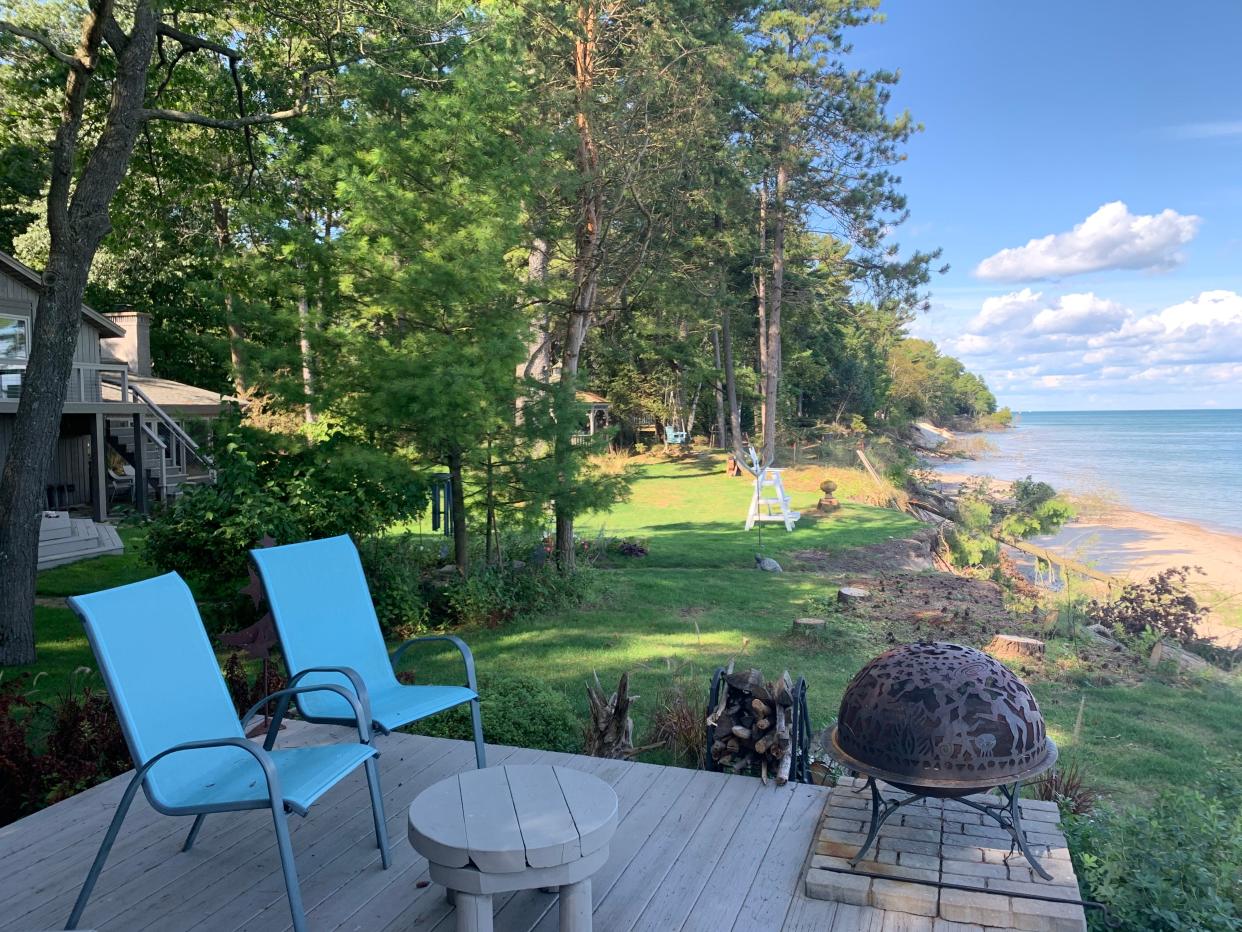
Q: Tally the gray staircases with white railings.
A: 1